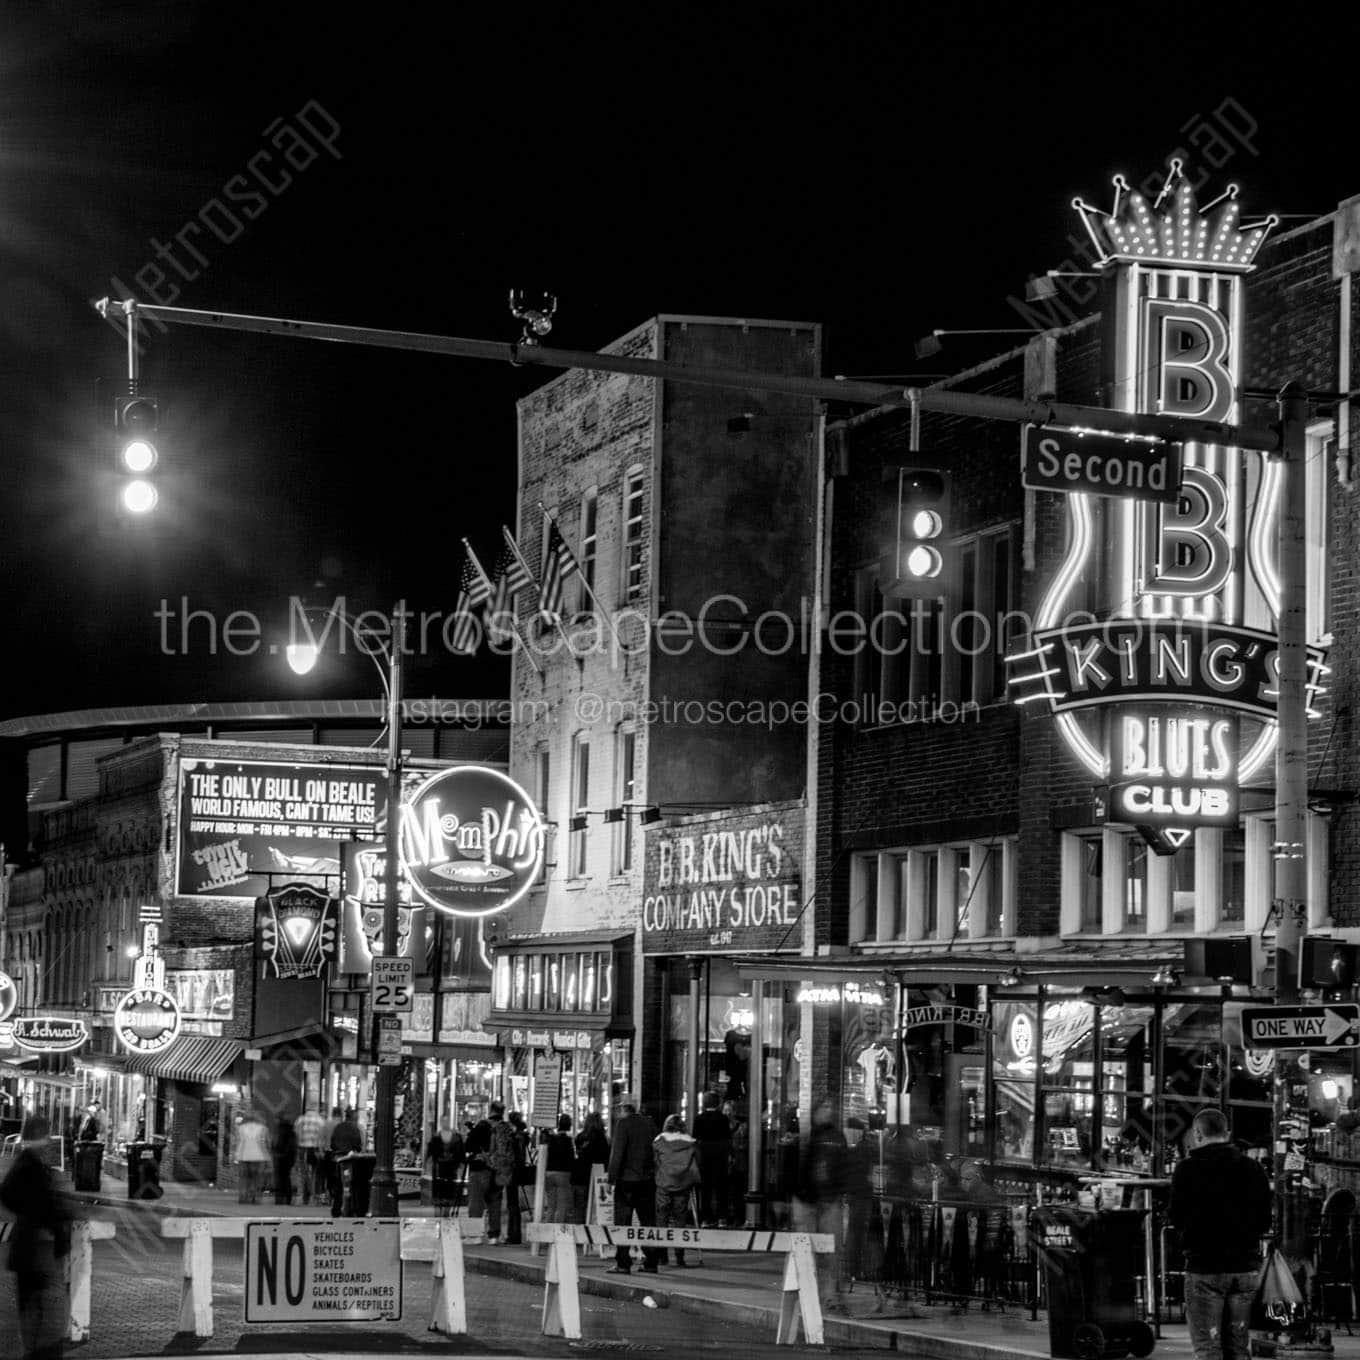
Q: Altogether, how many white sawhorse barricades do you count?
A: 3